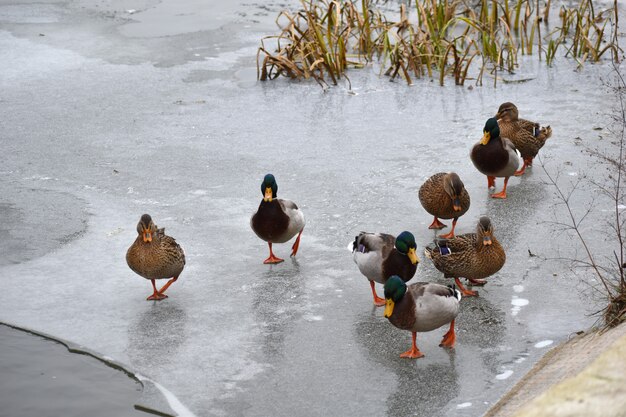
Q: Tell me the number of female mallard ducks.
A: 4